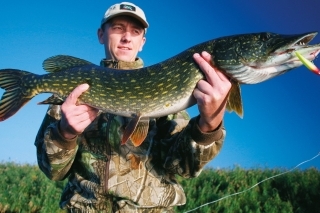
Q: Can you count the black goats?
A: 0